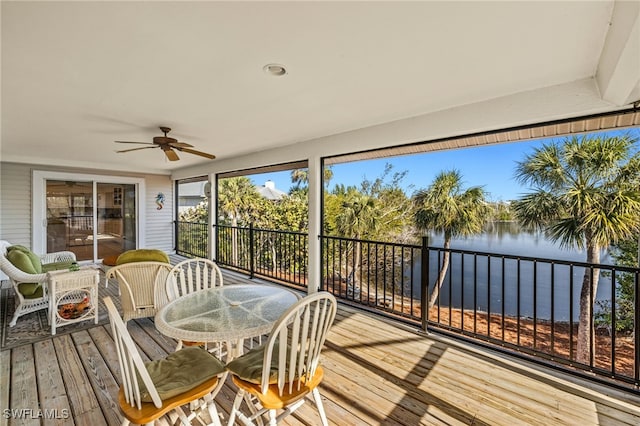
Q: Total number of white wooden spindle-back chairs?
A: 3